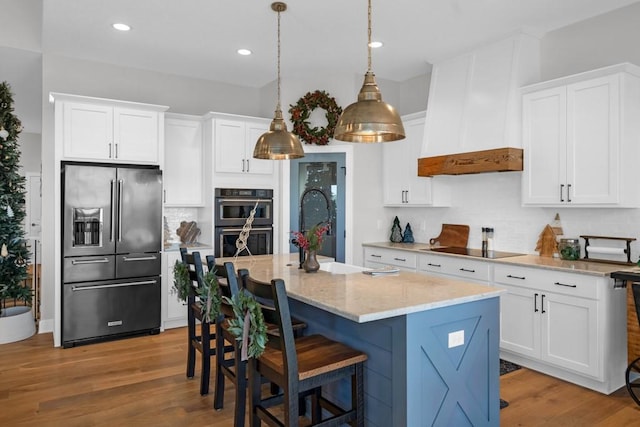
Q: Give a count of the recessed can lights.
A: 3